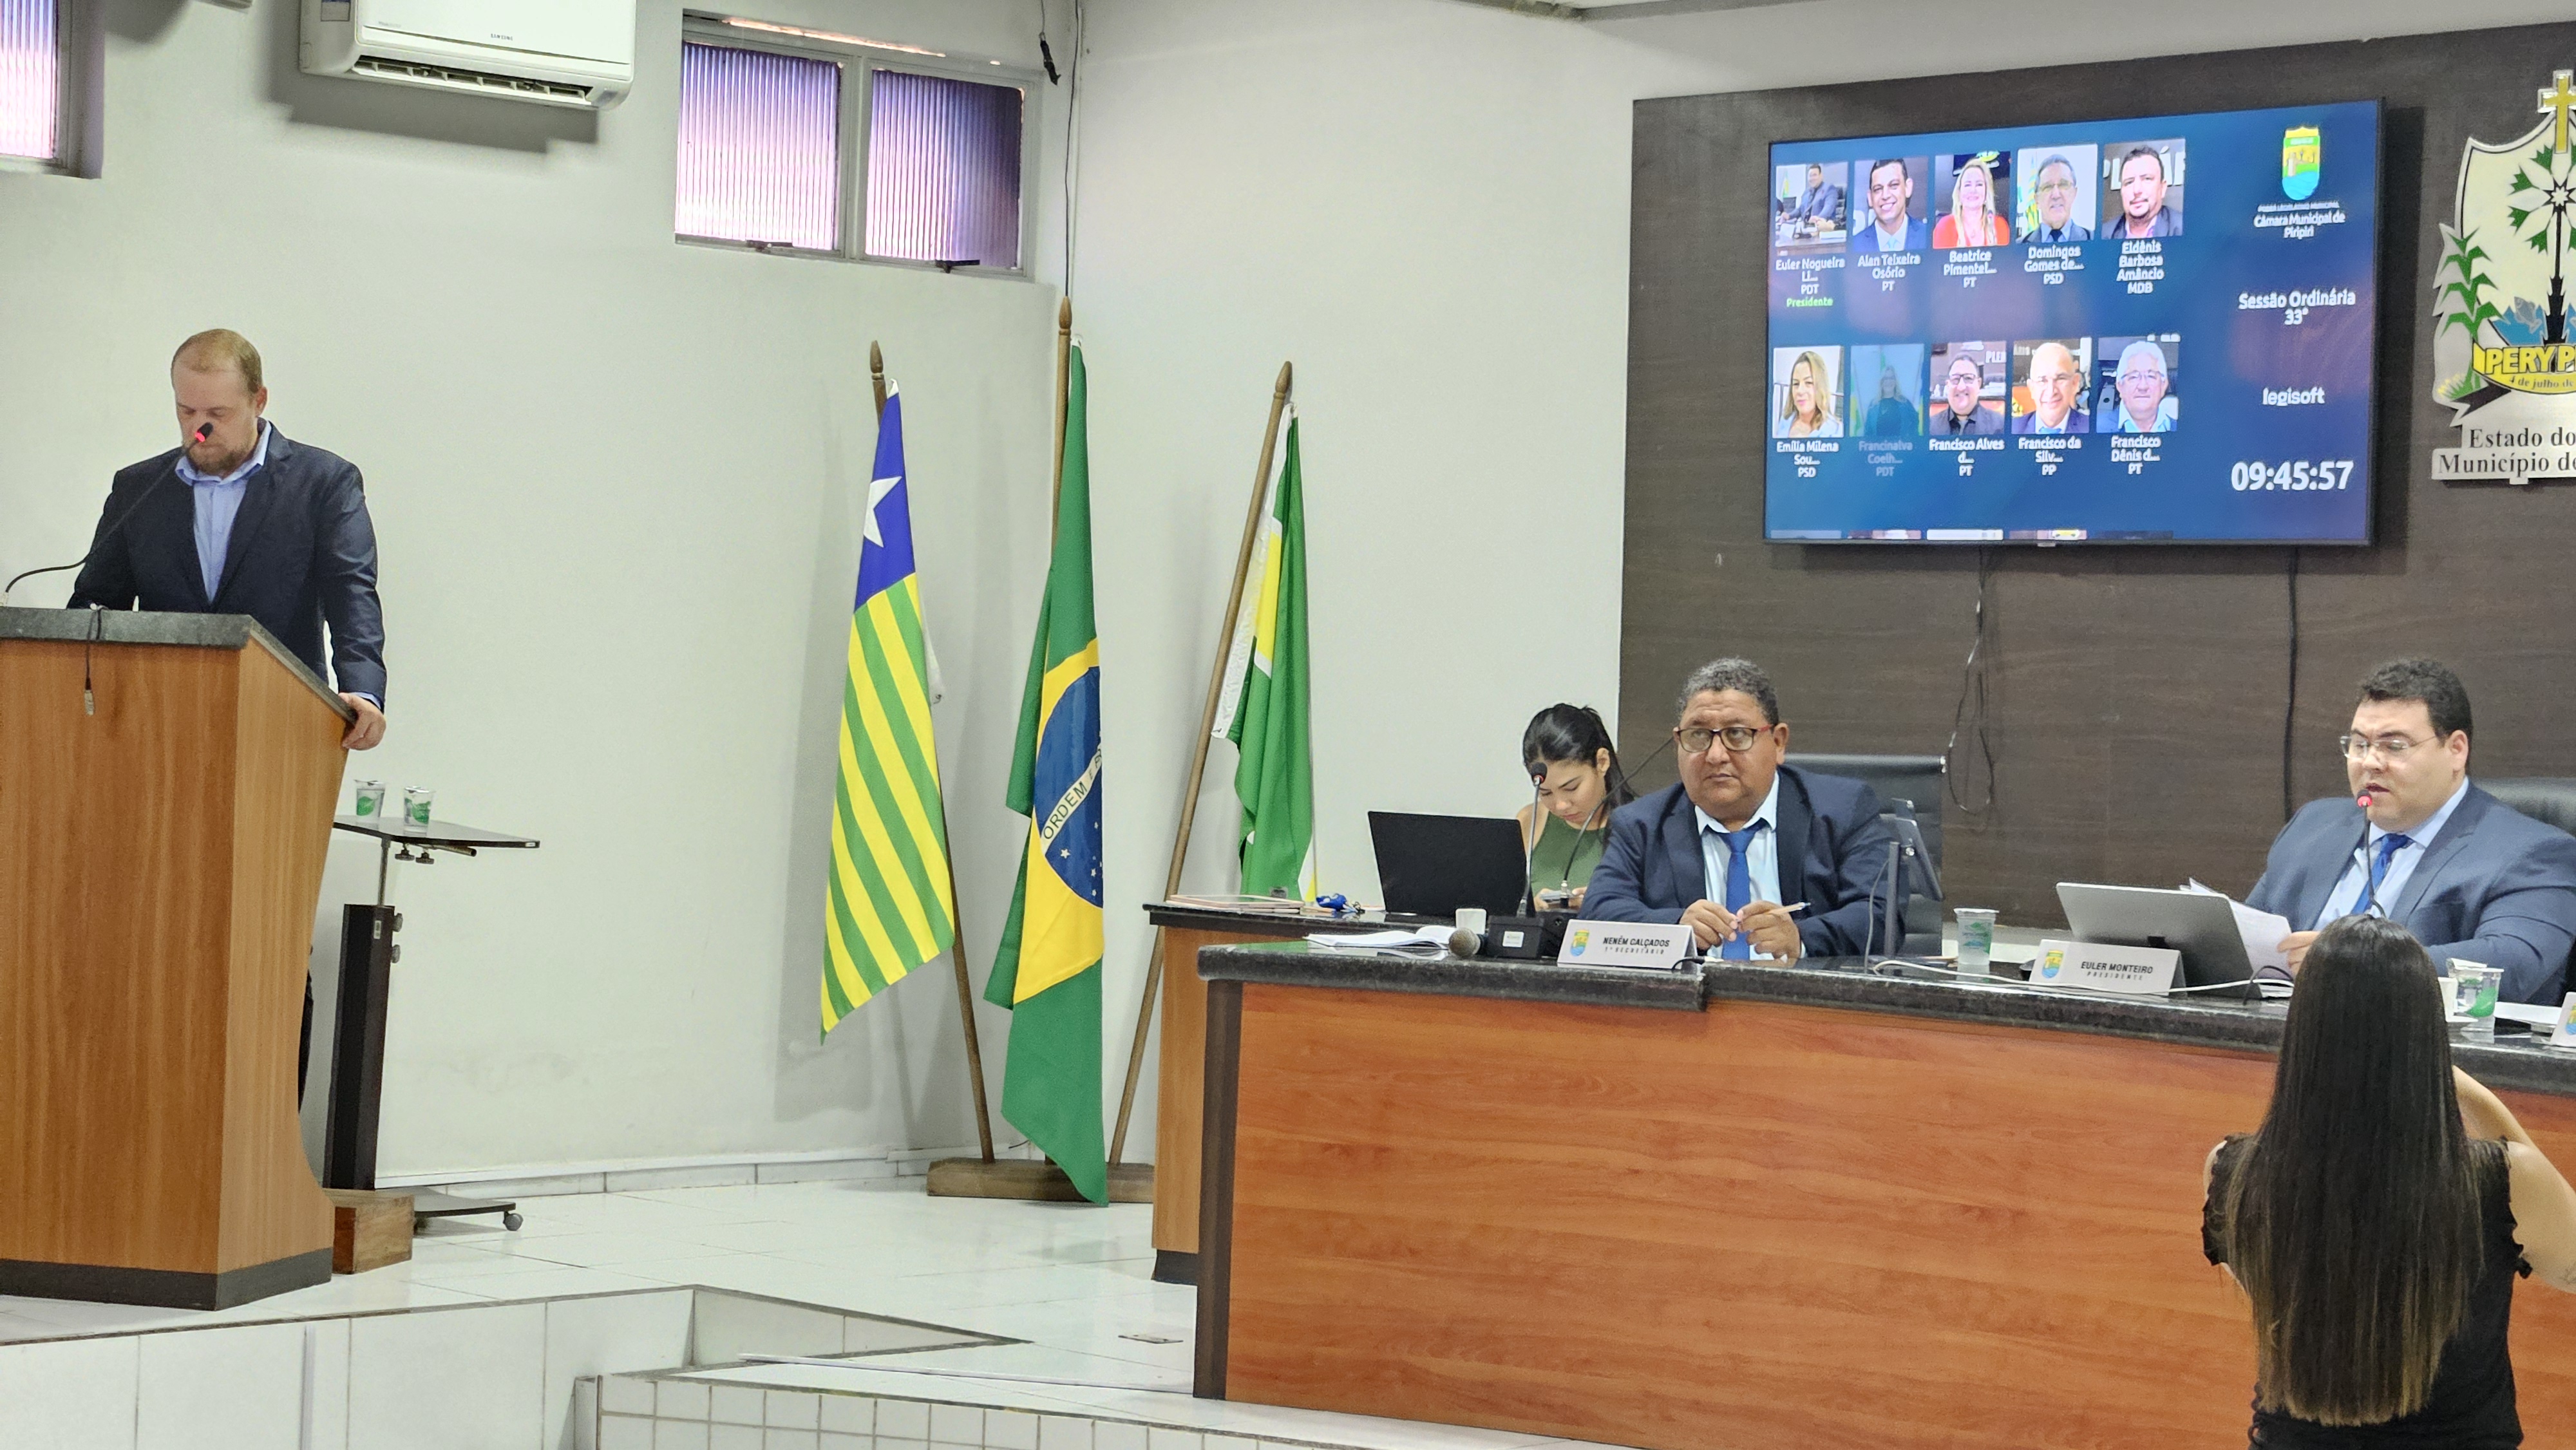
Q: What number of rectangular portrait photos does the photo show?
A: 10